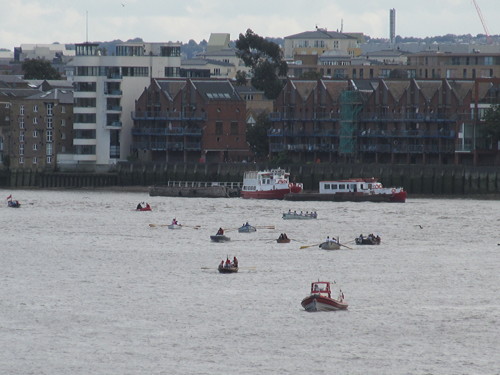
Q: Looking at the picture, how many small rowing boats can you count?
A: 10